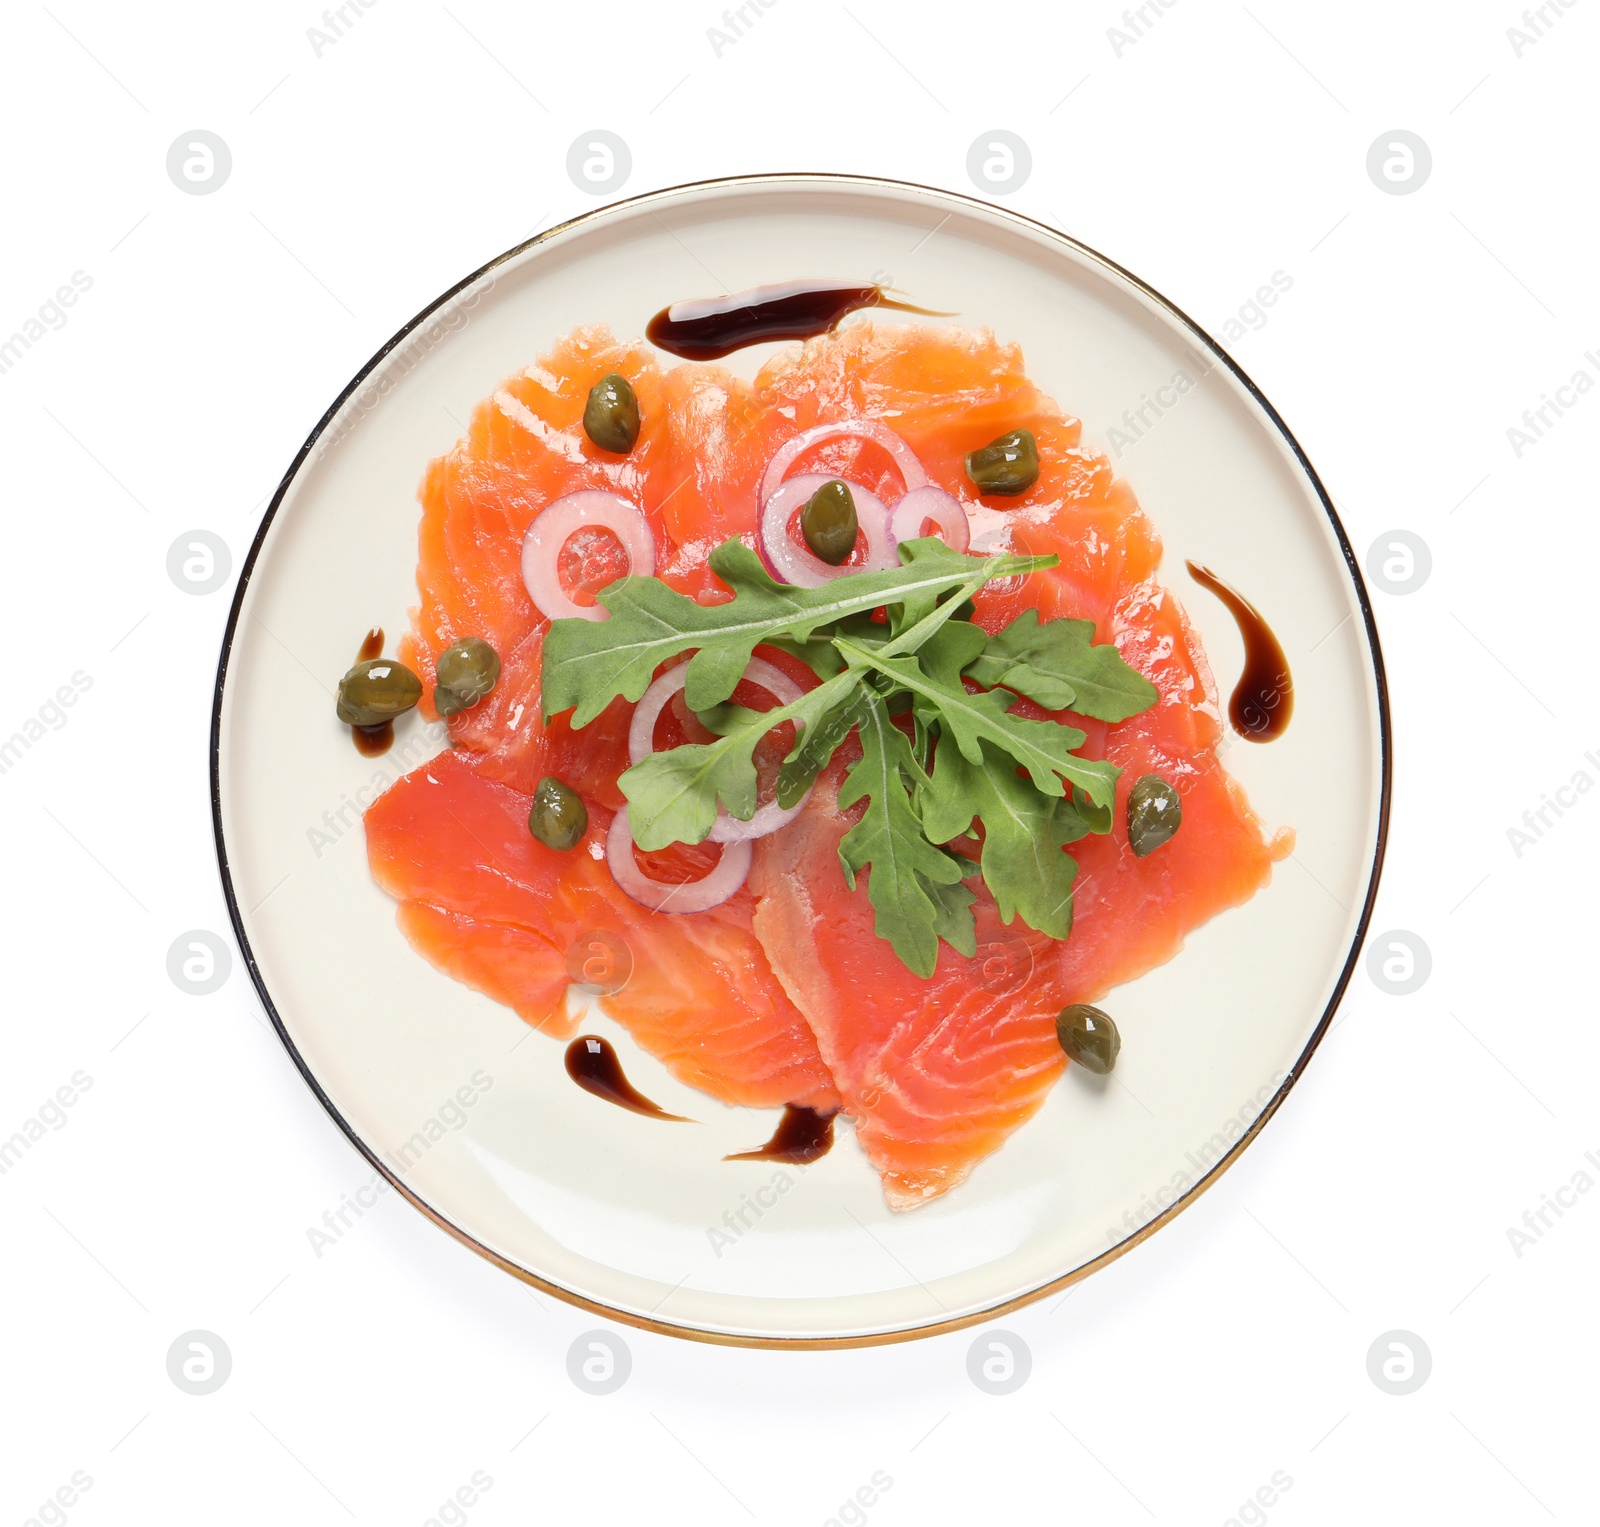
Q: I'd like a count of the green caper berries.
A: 8